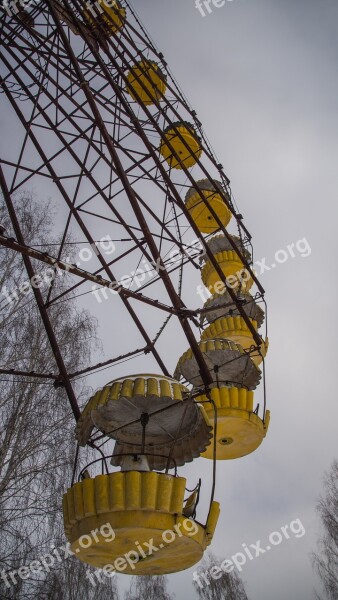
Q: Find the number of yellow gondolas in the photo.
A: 8